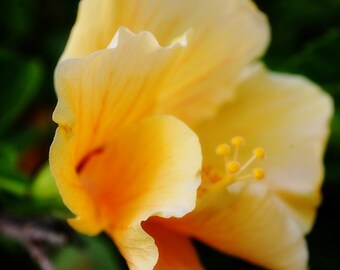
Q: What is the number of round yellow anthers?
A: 5